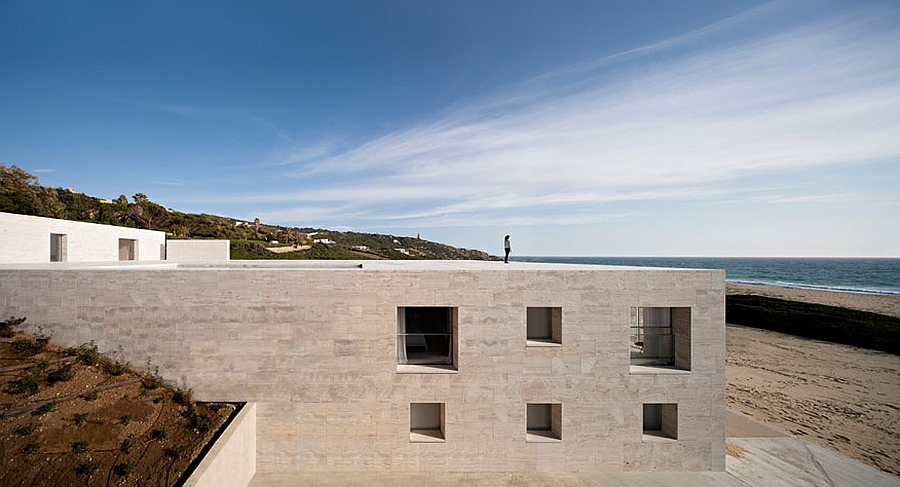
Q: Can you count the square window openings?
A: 6